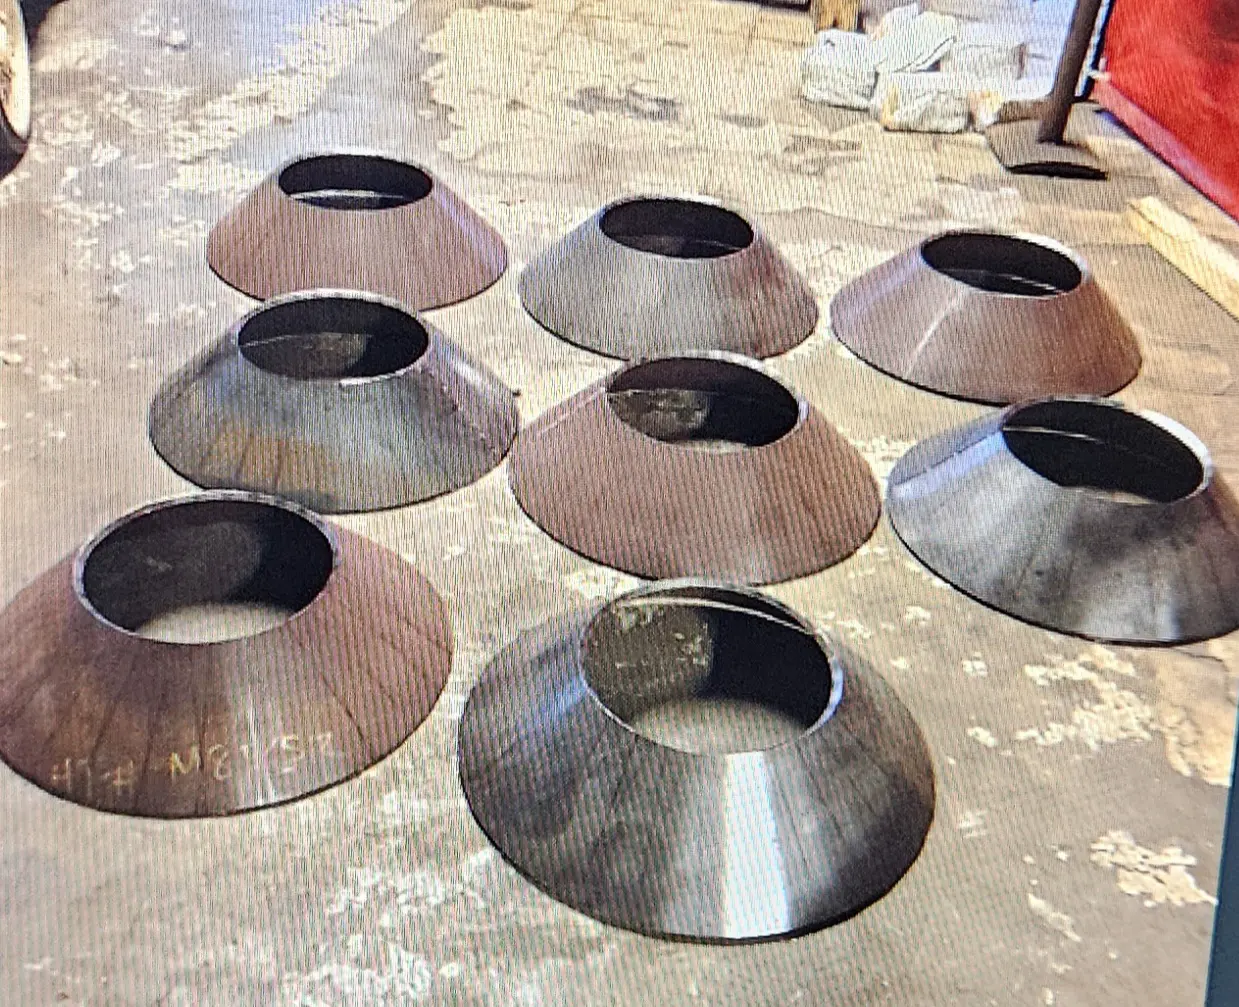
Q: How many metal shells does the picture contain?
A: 8